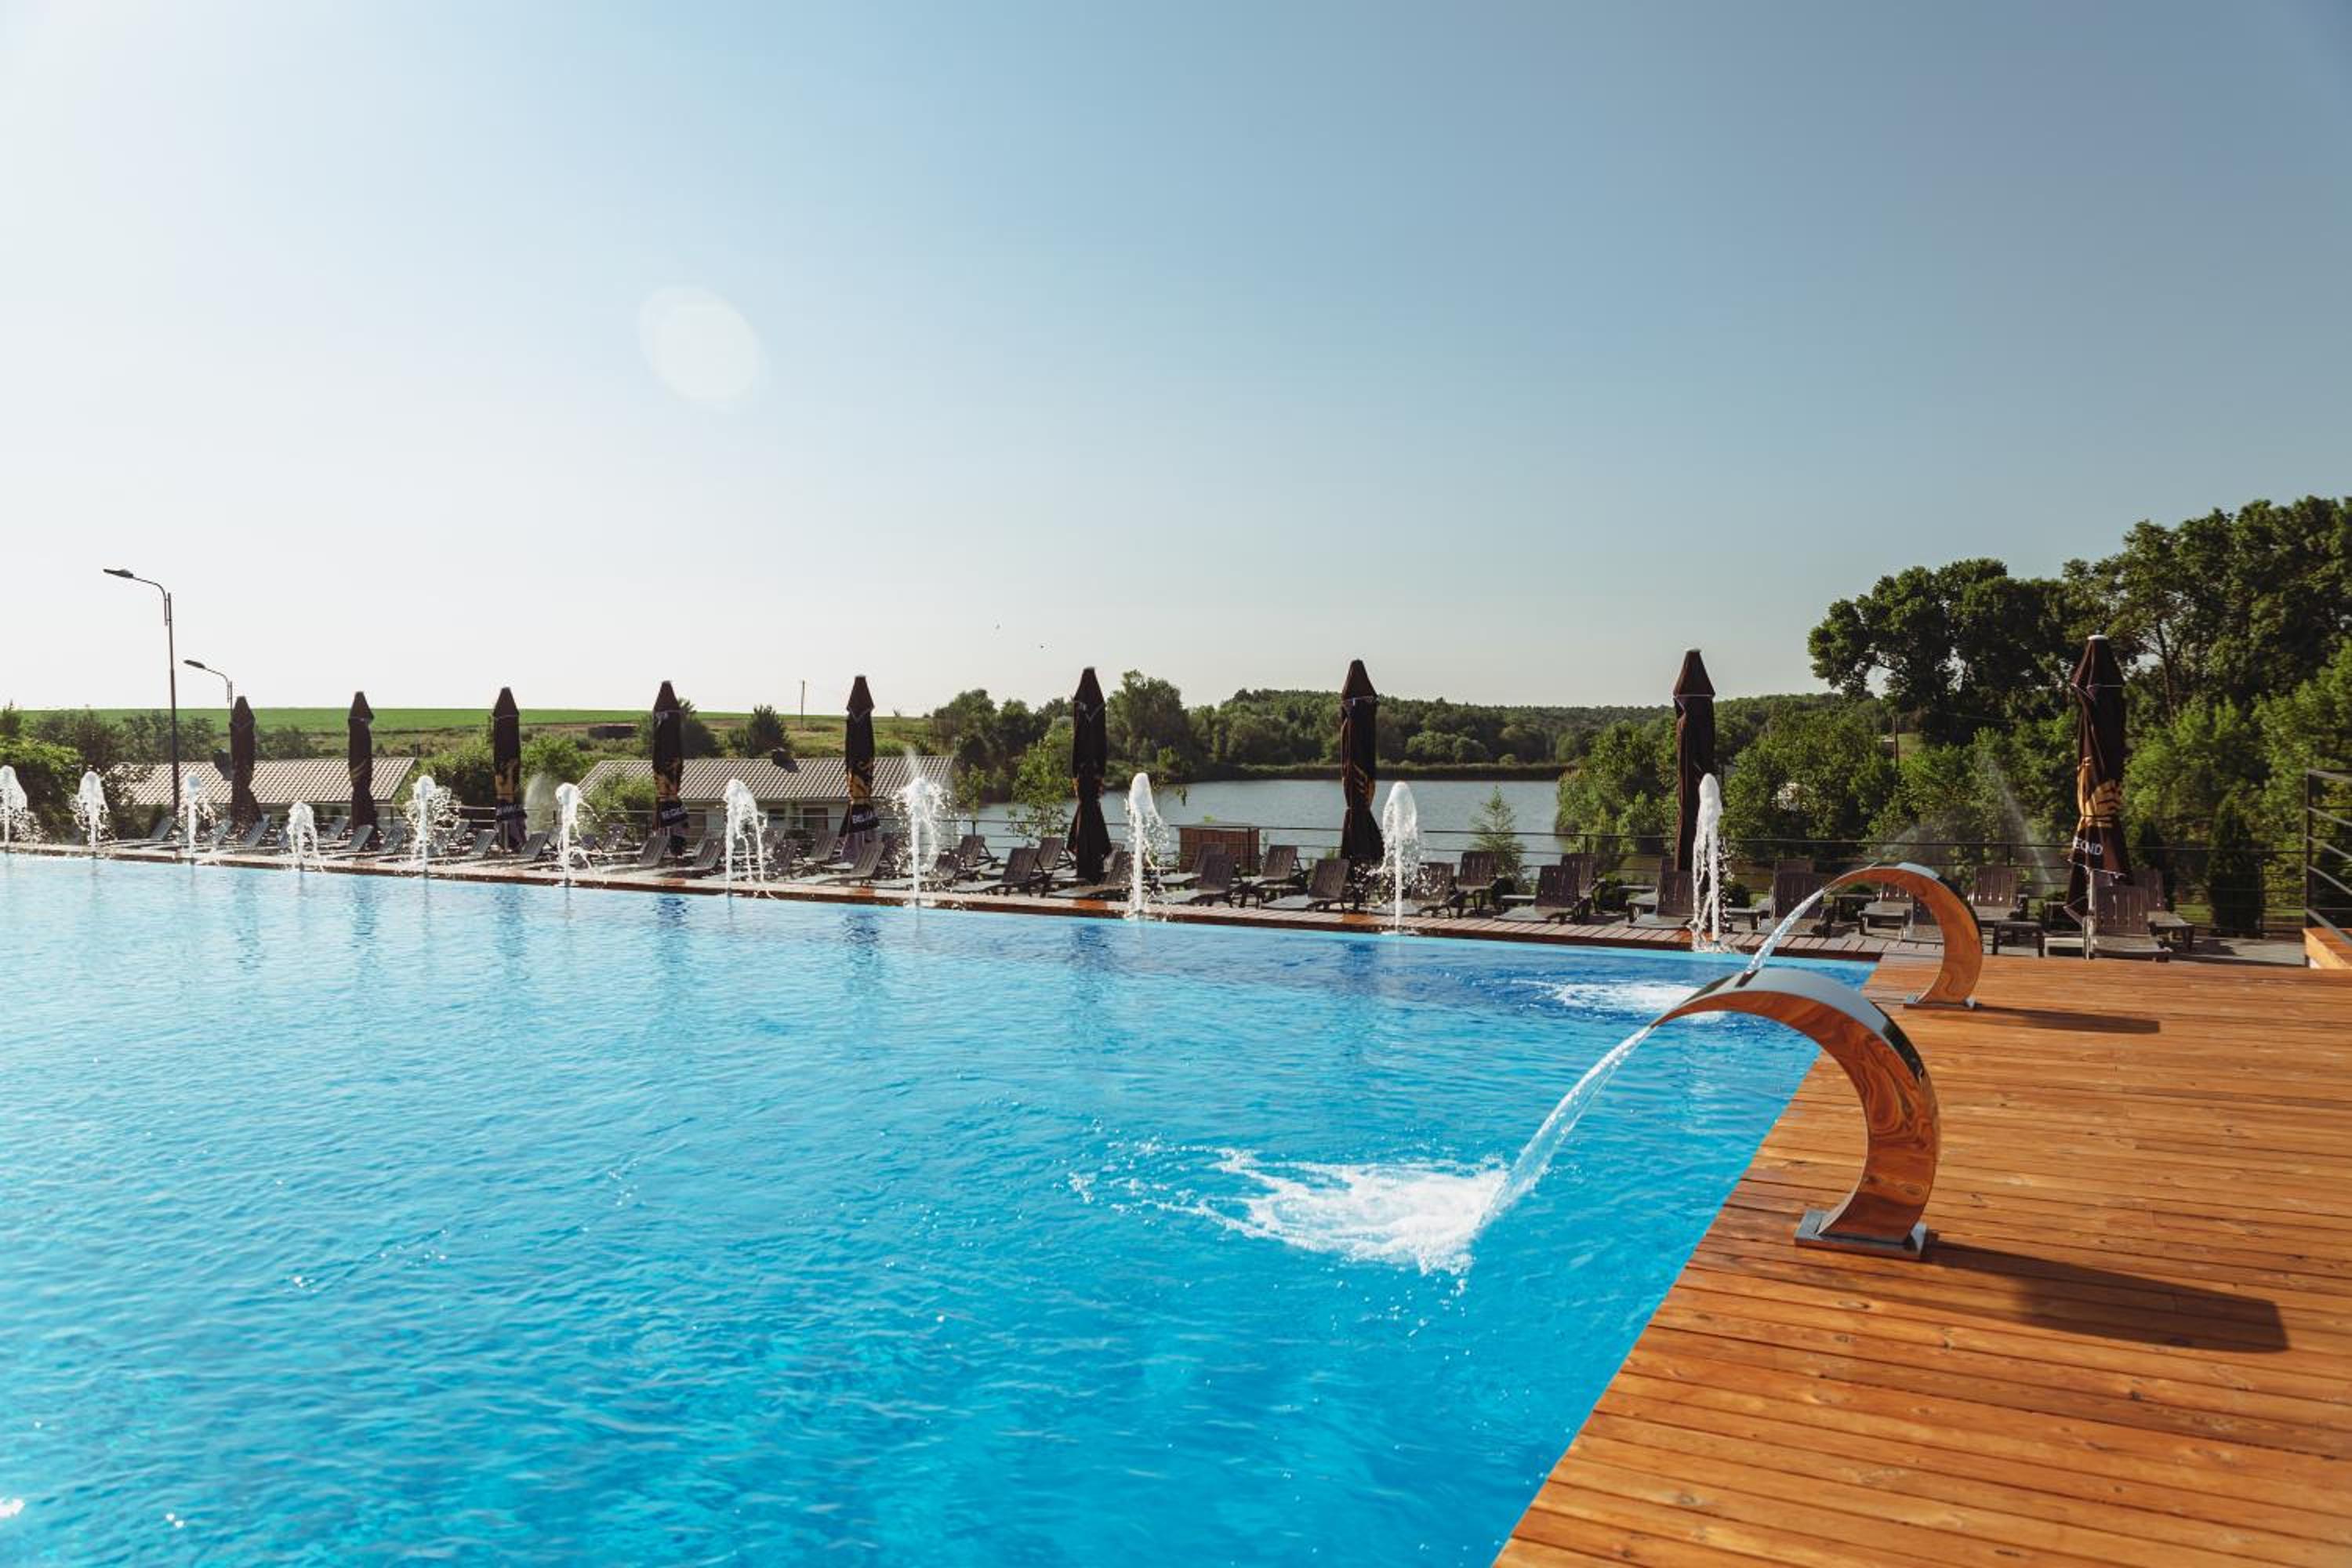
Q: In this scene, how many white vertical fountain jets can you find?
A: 11